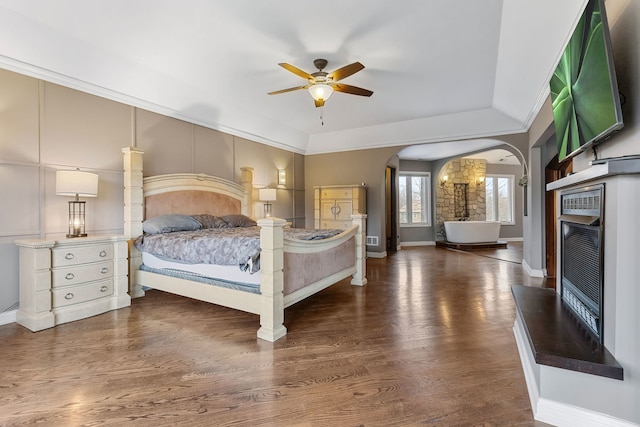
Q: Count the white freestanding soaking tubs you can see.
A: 1